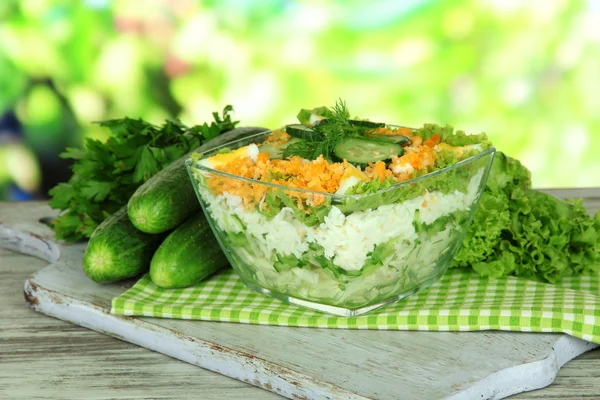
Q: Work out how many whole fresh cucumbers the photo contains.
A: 3